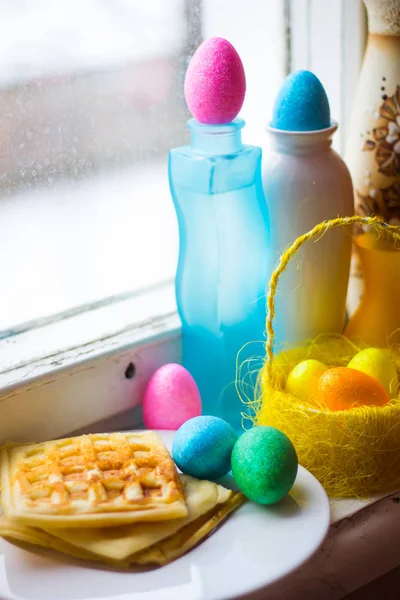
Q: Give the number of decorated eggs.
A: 8